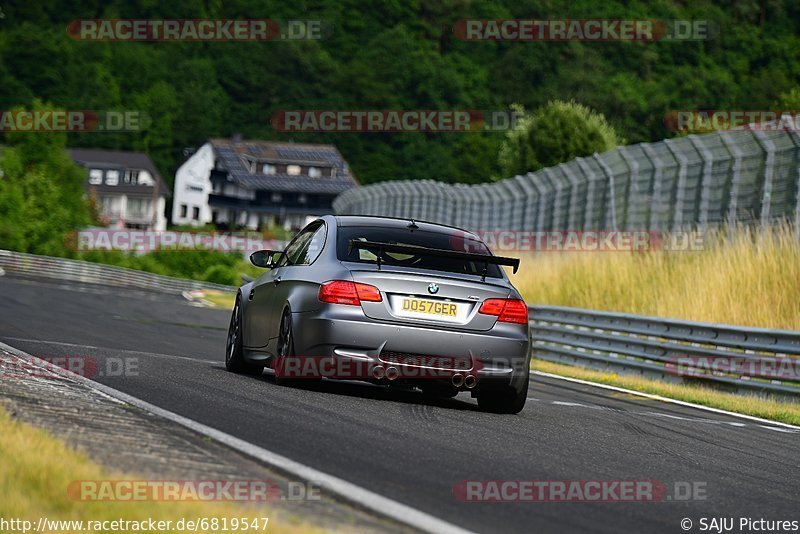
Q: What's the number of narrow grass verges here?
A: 2